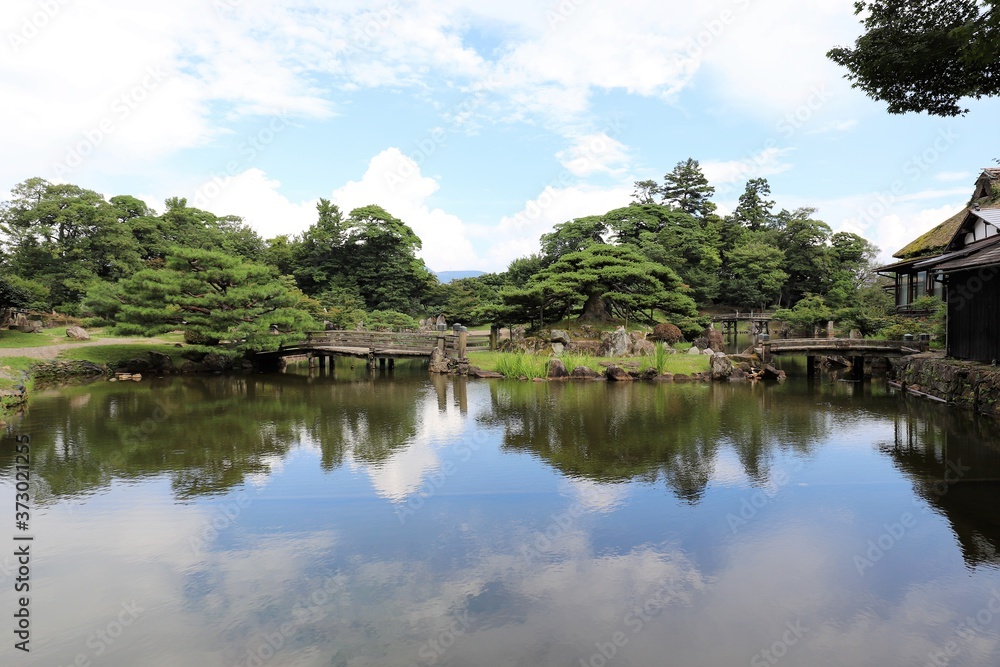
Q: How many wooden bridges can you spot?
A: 3